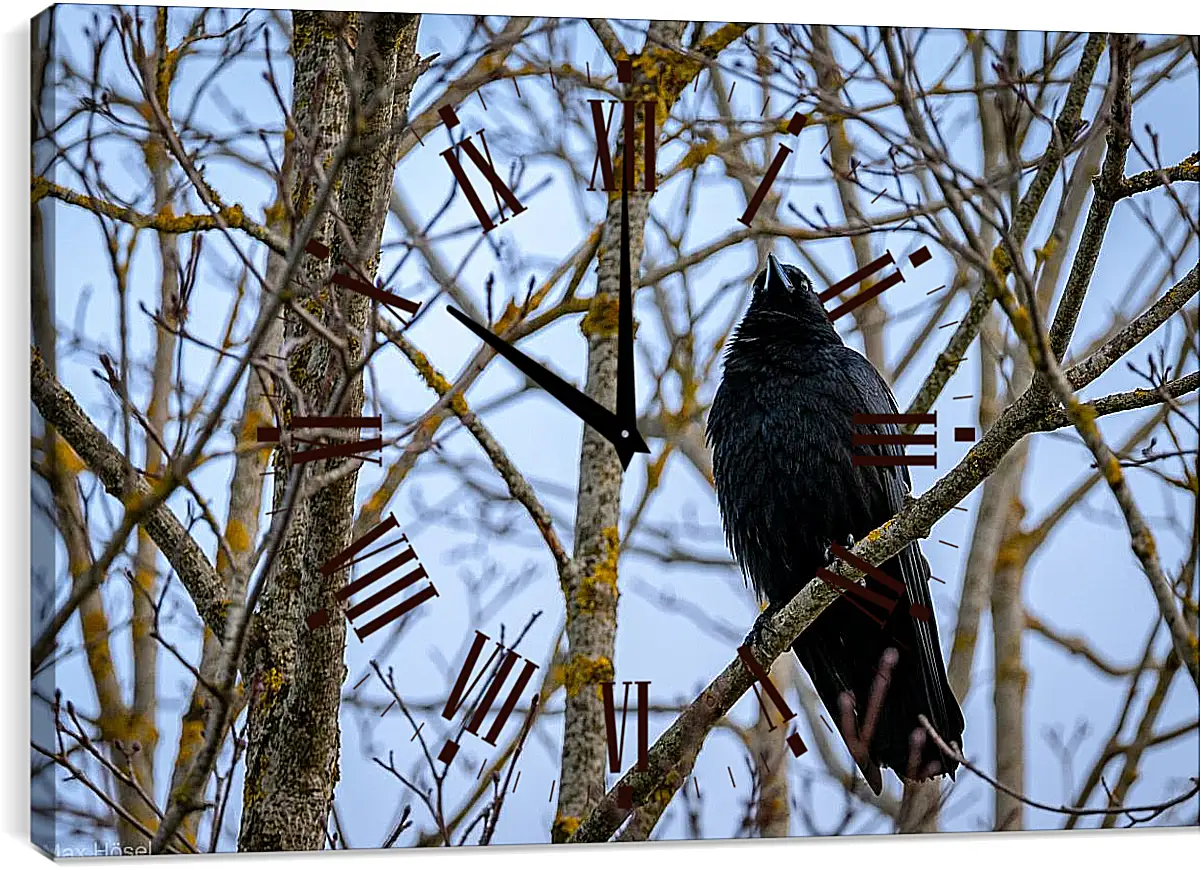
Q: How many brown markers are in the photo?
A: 12